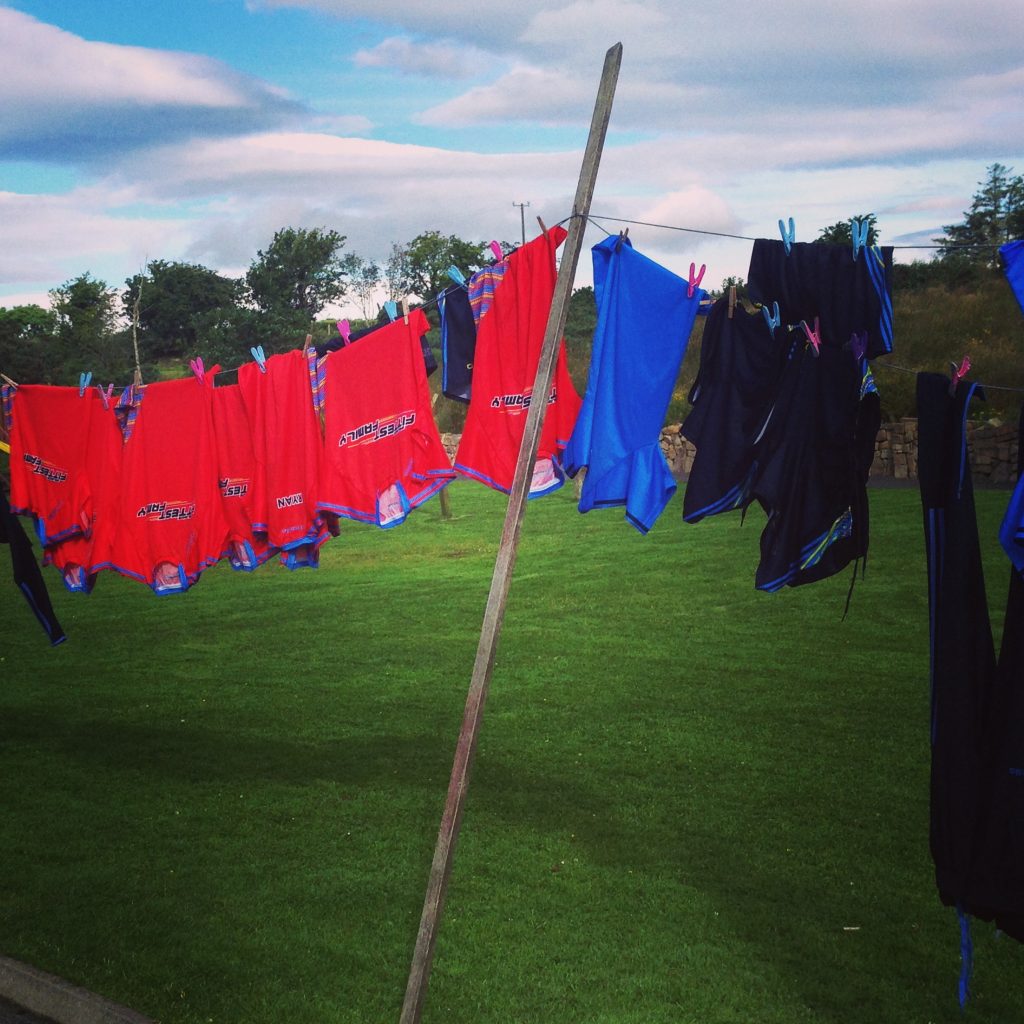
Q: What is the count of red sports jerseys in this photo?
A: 7